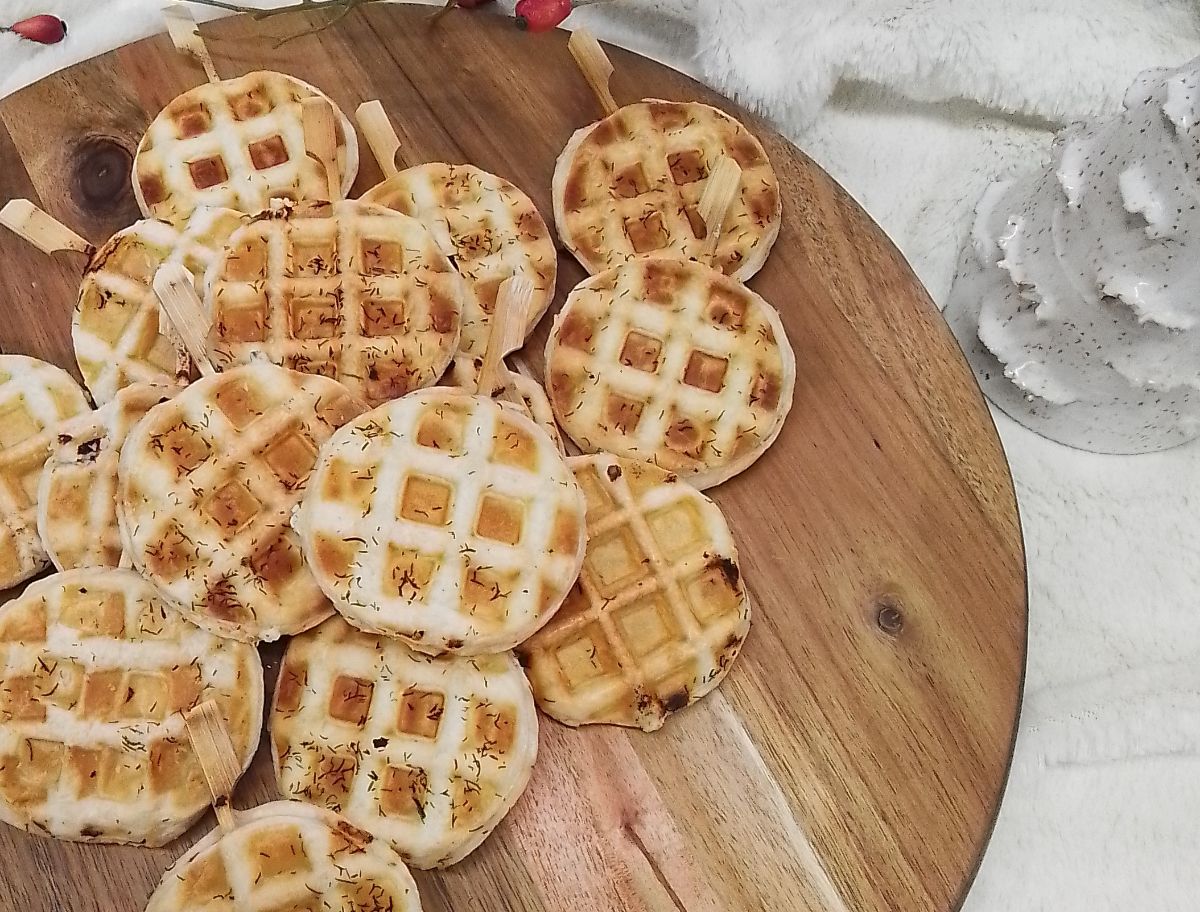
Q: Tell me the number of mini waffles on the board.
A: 15